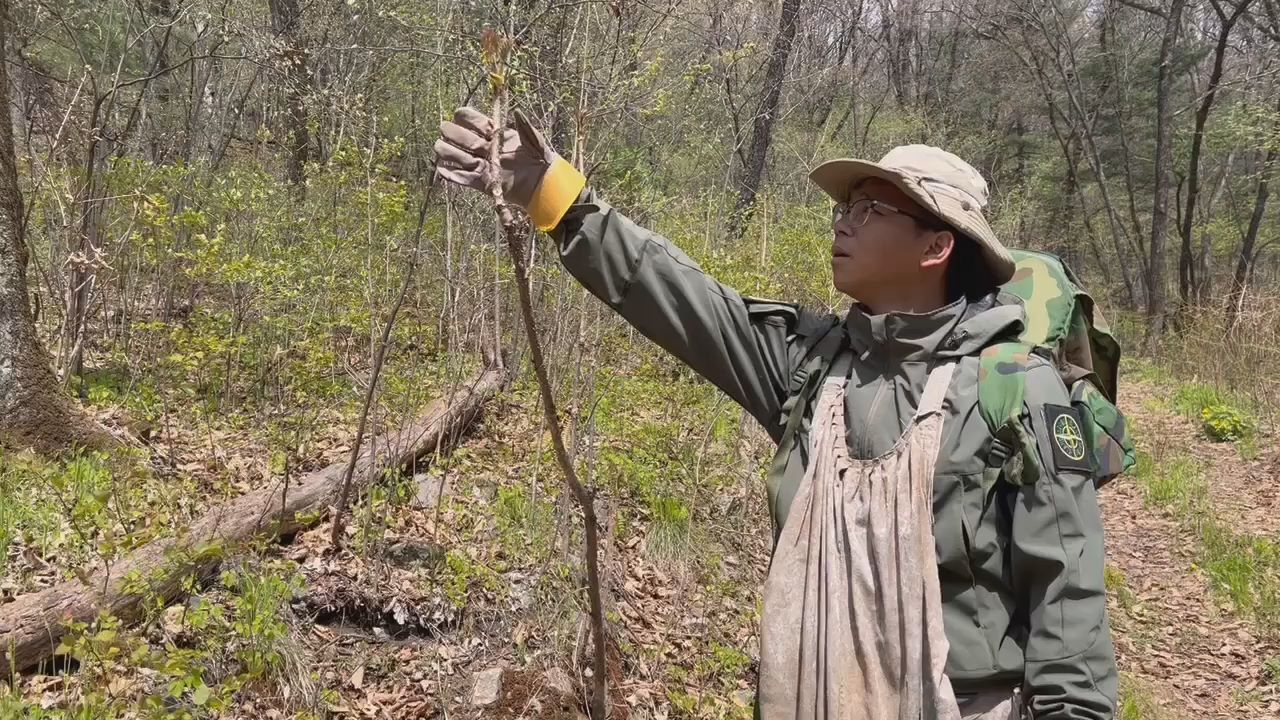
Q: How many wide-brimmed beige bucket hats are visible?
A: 1